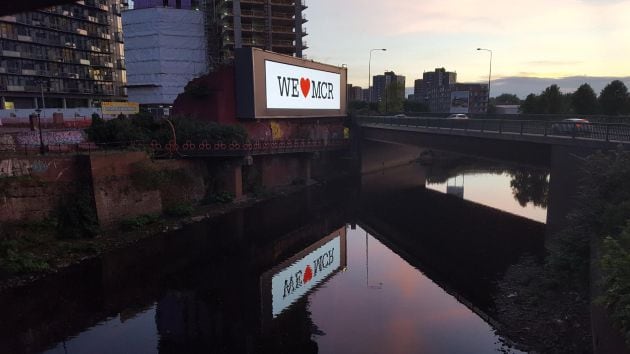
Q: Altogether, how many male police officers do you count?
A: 0